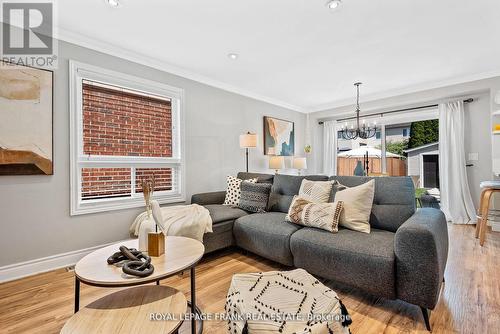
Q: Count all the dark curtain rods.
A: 1